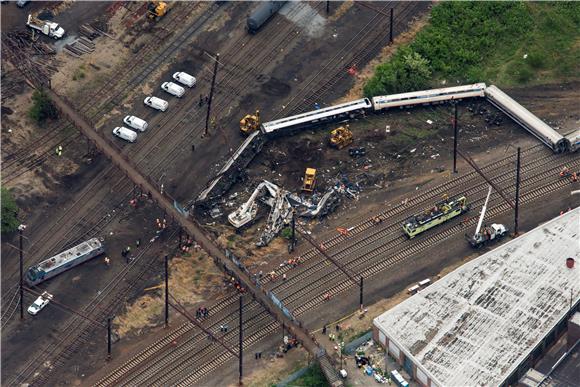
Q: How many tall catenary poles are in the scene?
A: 11